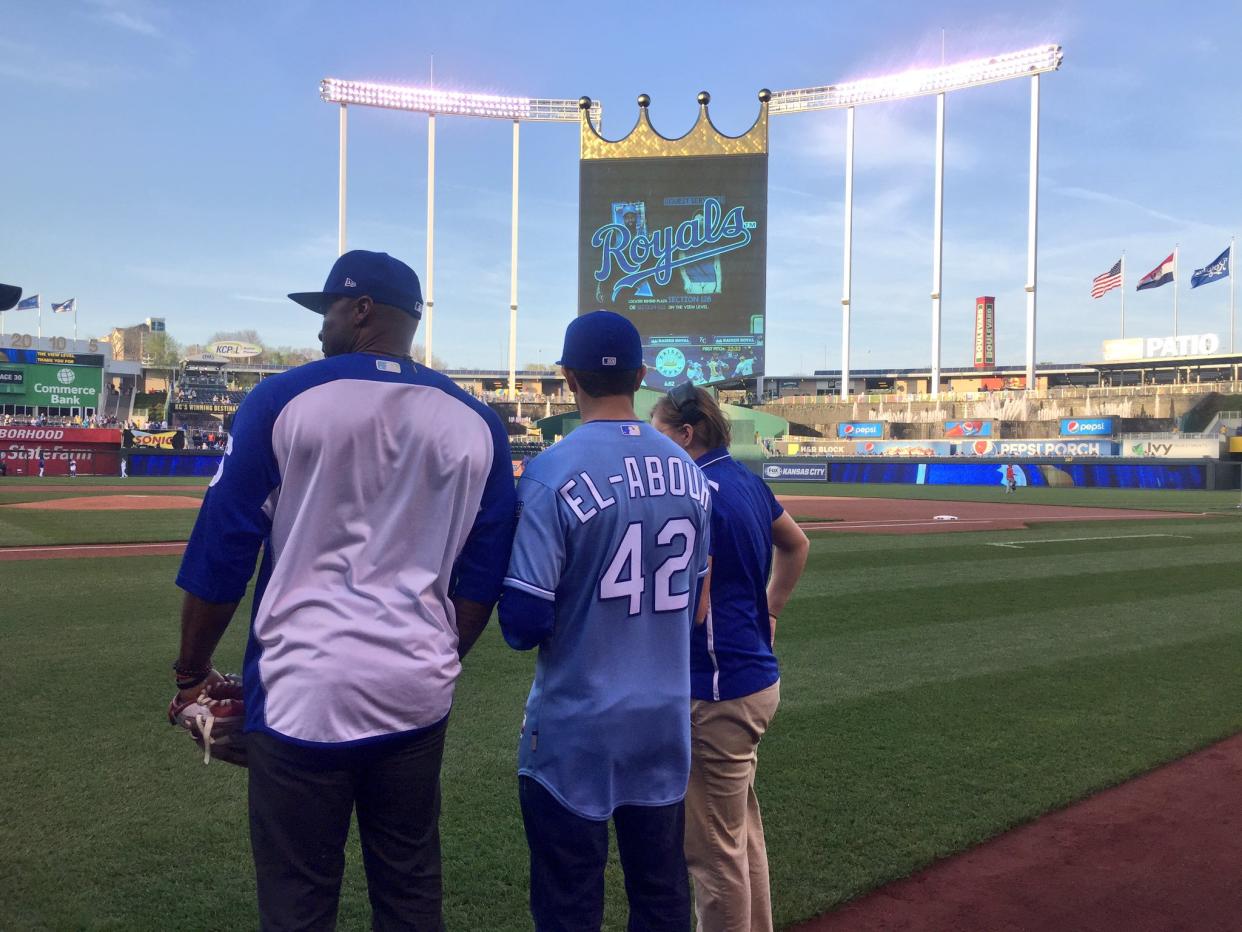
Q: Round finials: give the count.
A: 4